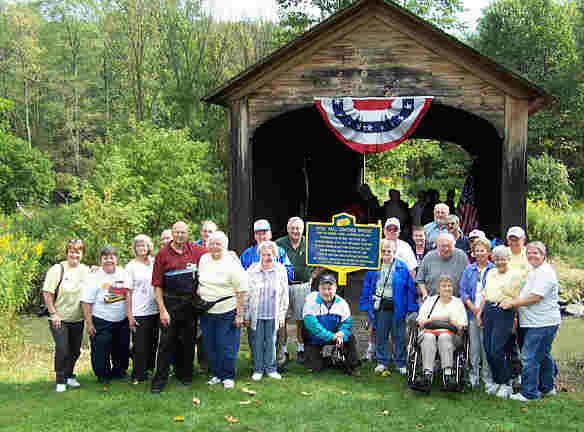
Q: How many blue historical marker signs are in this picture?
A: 1